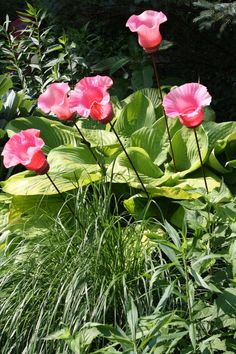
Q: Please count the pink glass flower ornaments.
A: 5